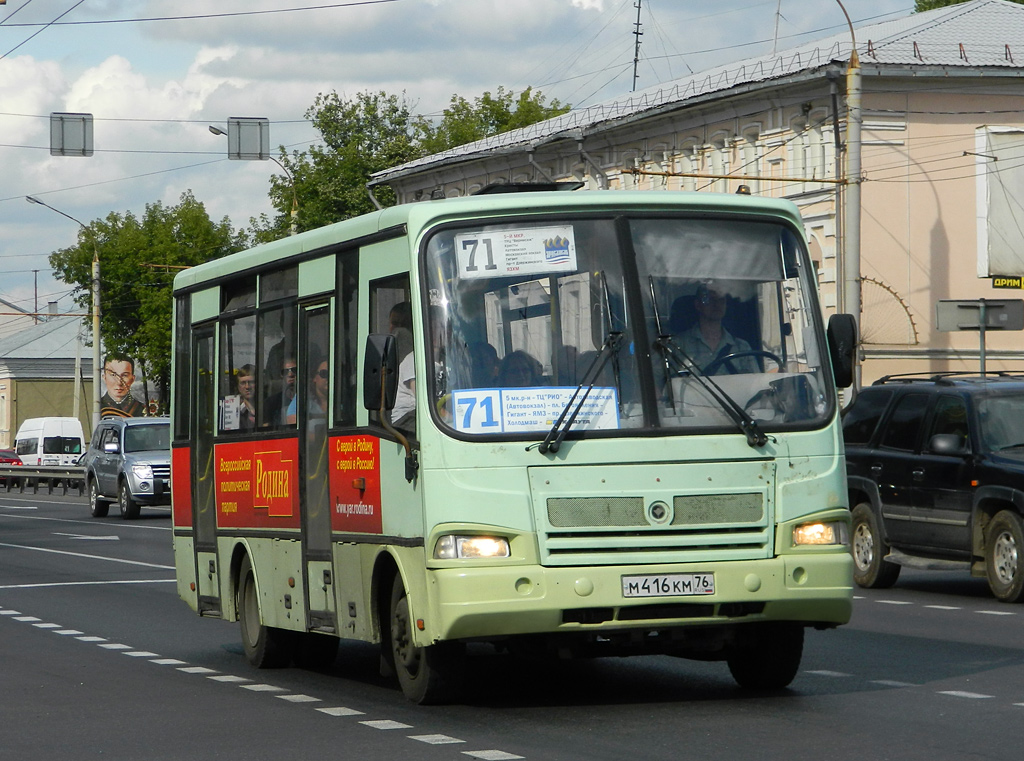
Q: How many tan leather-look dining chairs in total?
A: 0